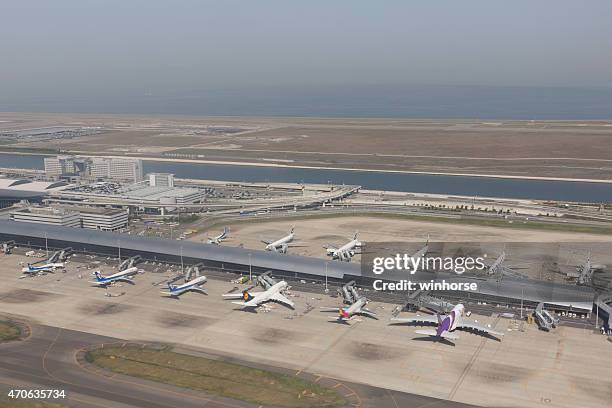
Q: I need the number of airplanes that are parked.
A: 12